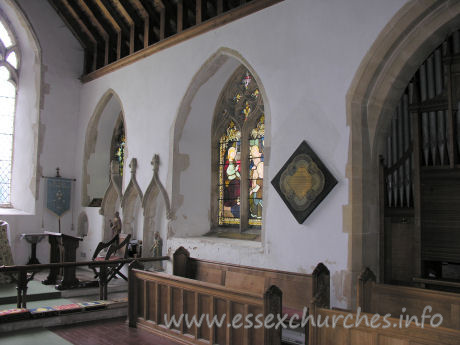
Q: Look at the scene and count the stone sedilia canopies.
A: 3